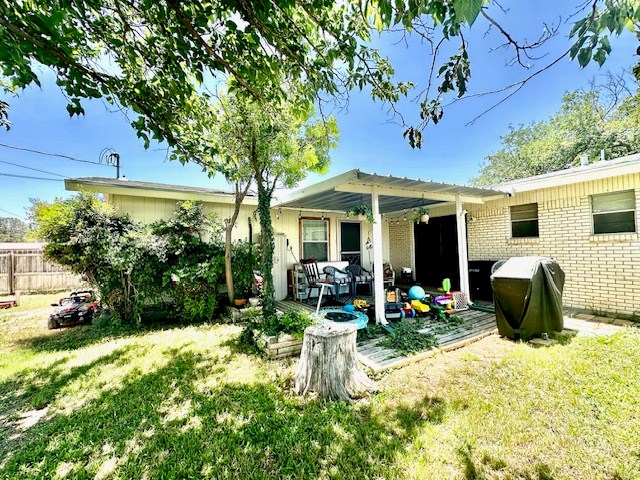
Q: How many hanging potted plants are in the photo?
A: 2